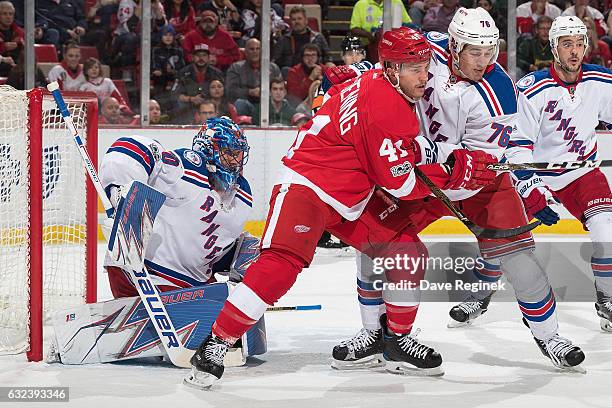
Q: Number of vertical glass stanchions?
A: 5